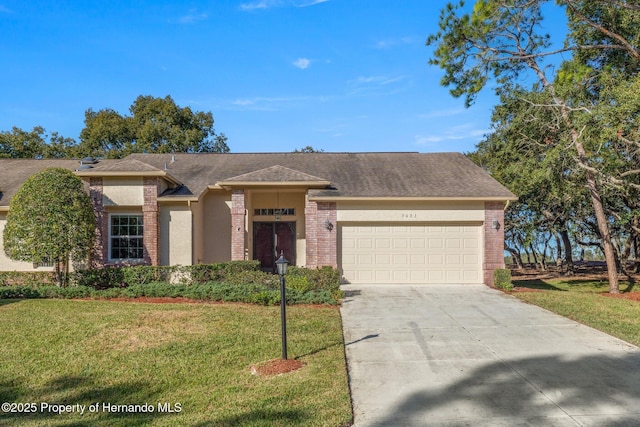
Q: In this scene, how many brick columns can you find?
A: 5